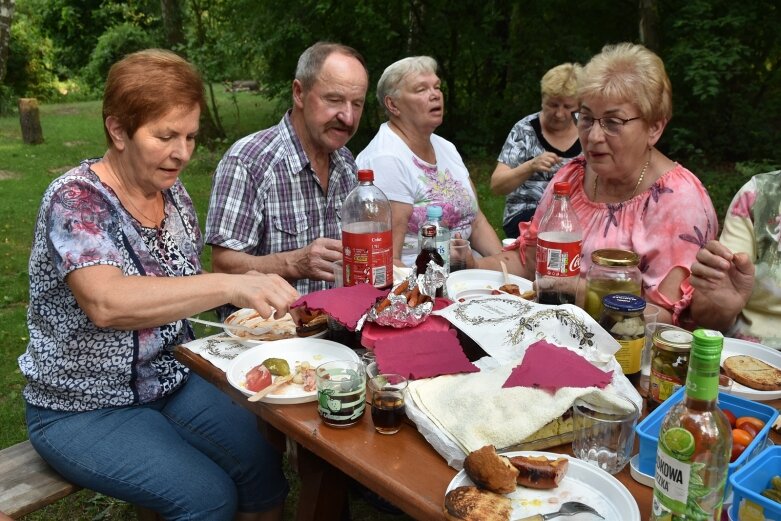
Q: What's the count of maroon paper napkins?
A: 3